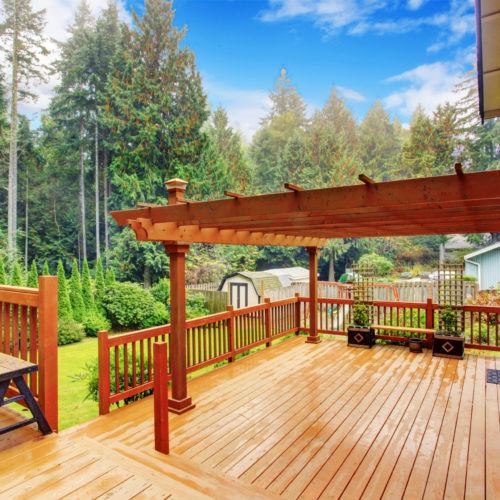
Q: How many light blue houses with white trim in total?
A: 1